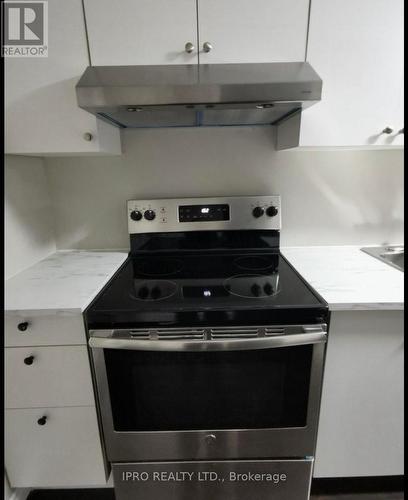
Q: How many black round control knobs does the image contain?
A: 4